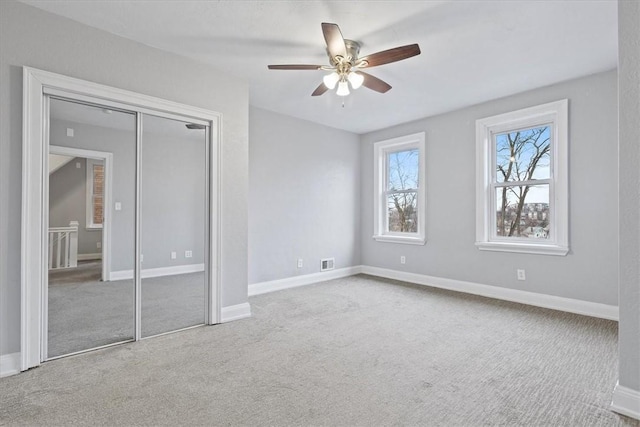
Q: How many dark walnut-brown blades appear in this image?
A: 5